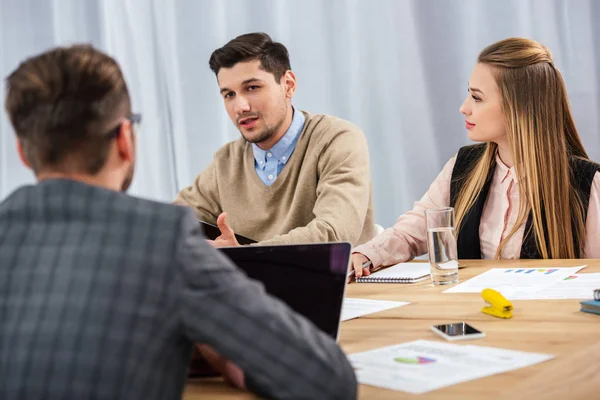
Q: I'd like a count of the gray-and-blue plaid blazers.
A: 1